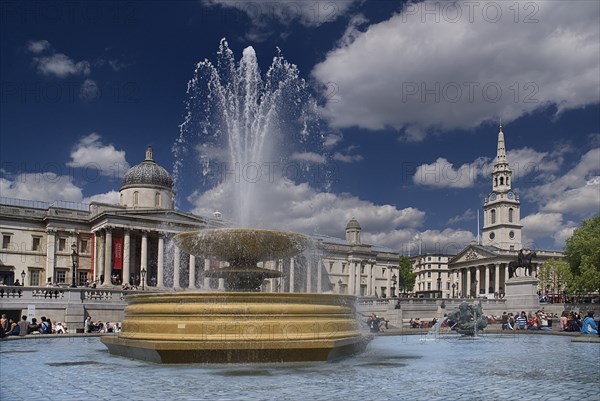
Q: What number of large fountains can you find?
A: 1